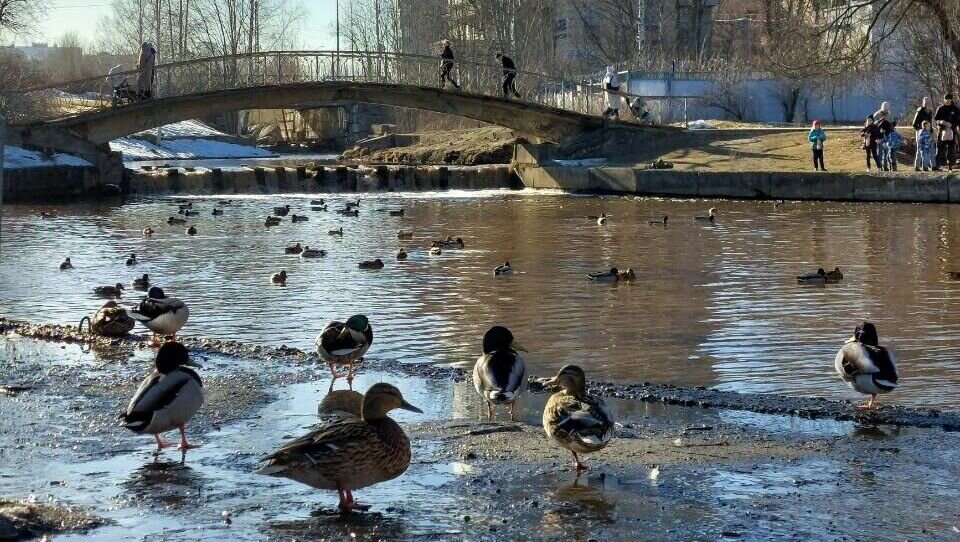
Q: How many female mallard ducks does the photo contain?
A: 3